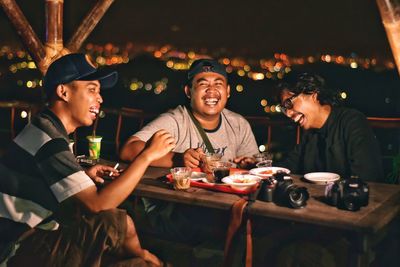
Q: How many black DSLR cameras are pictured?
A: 2